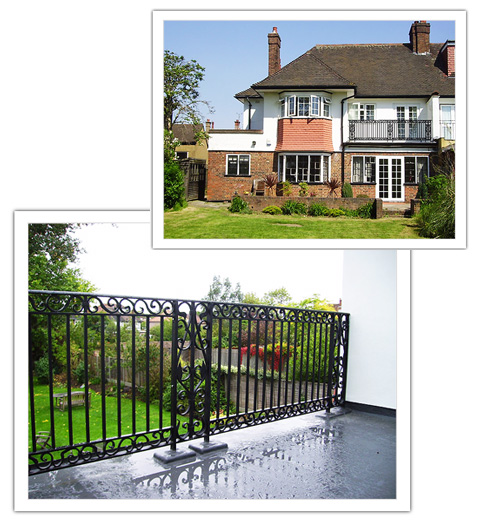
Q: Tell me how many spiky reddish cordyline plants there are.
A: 2